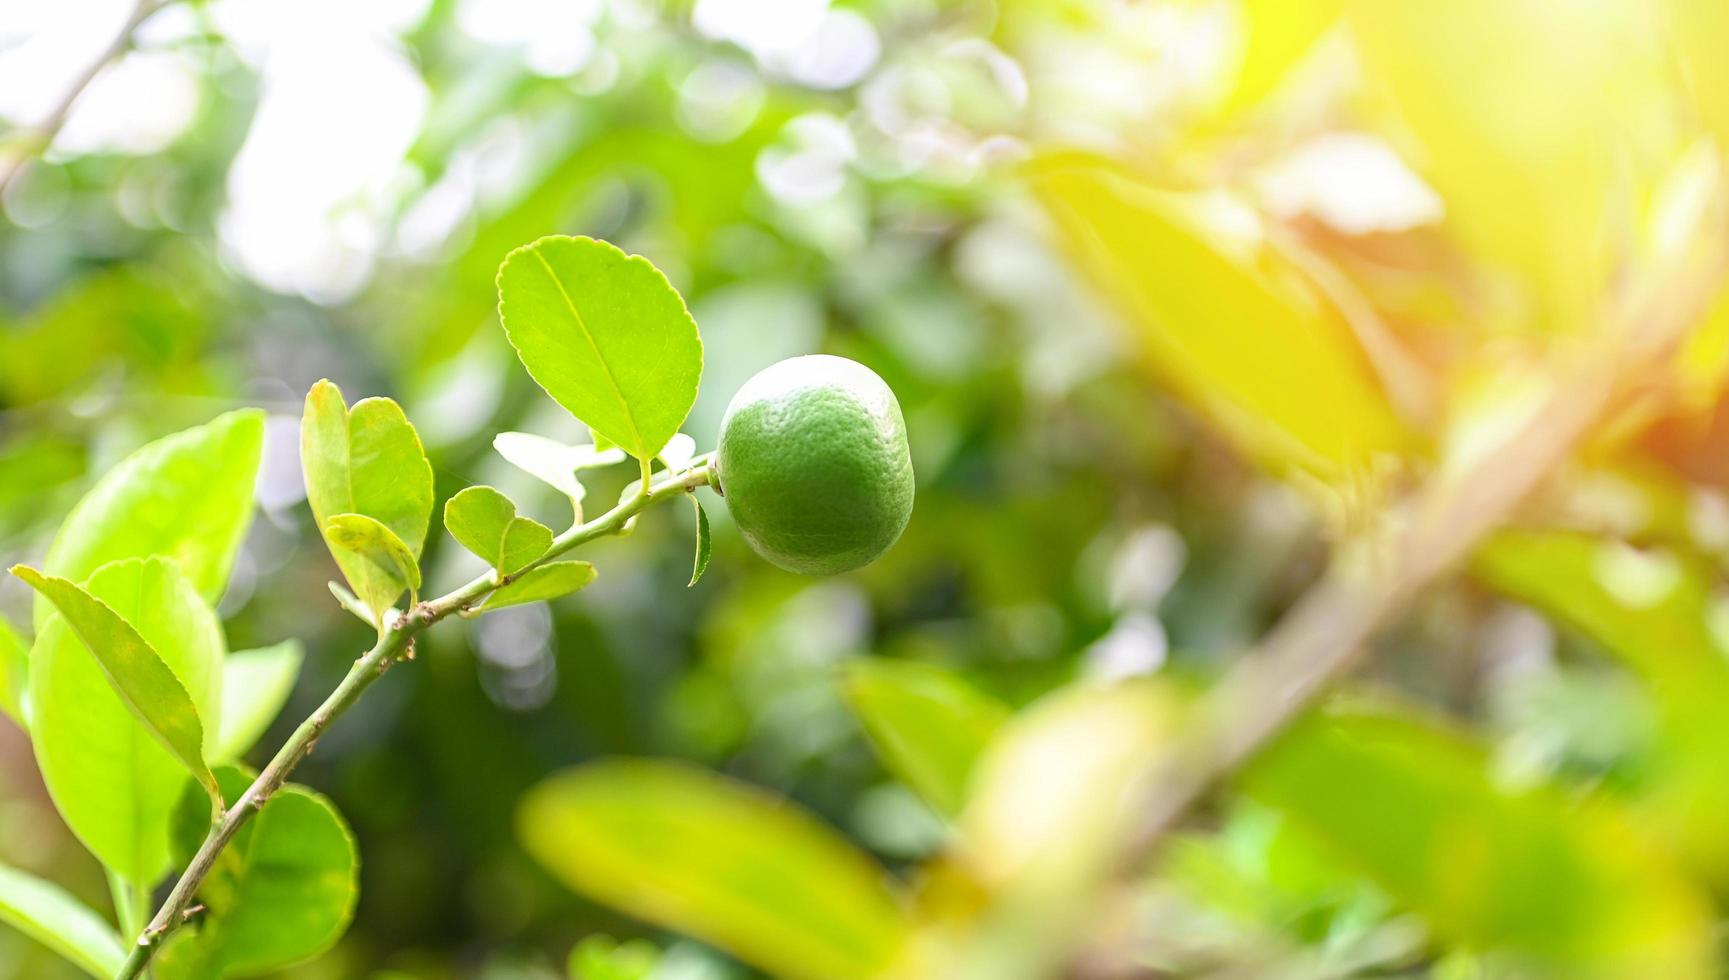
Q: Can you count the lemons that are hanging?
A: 1